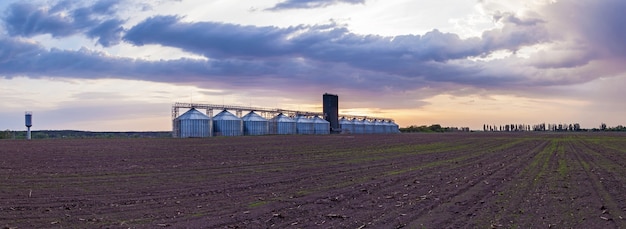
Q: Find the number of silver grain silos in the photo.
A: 12